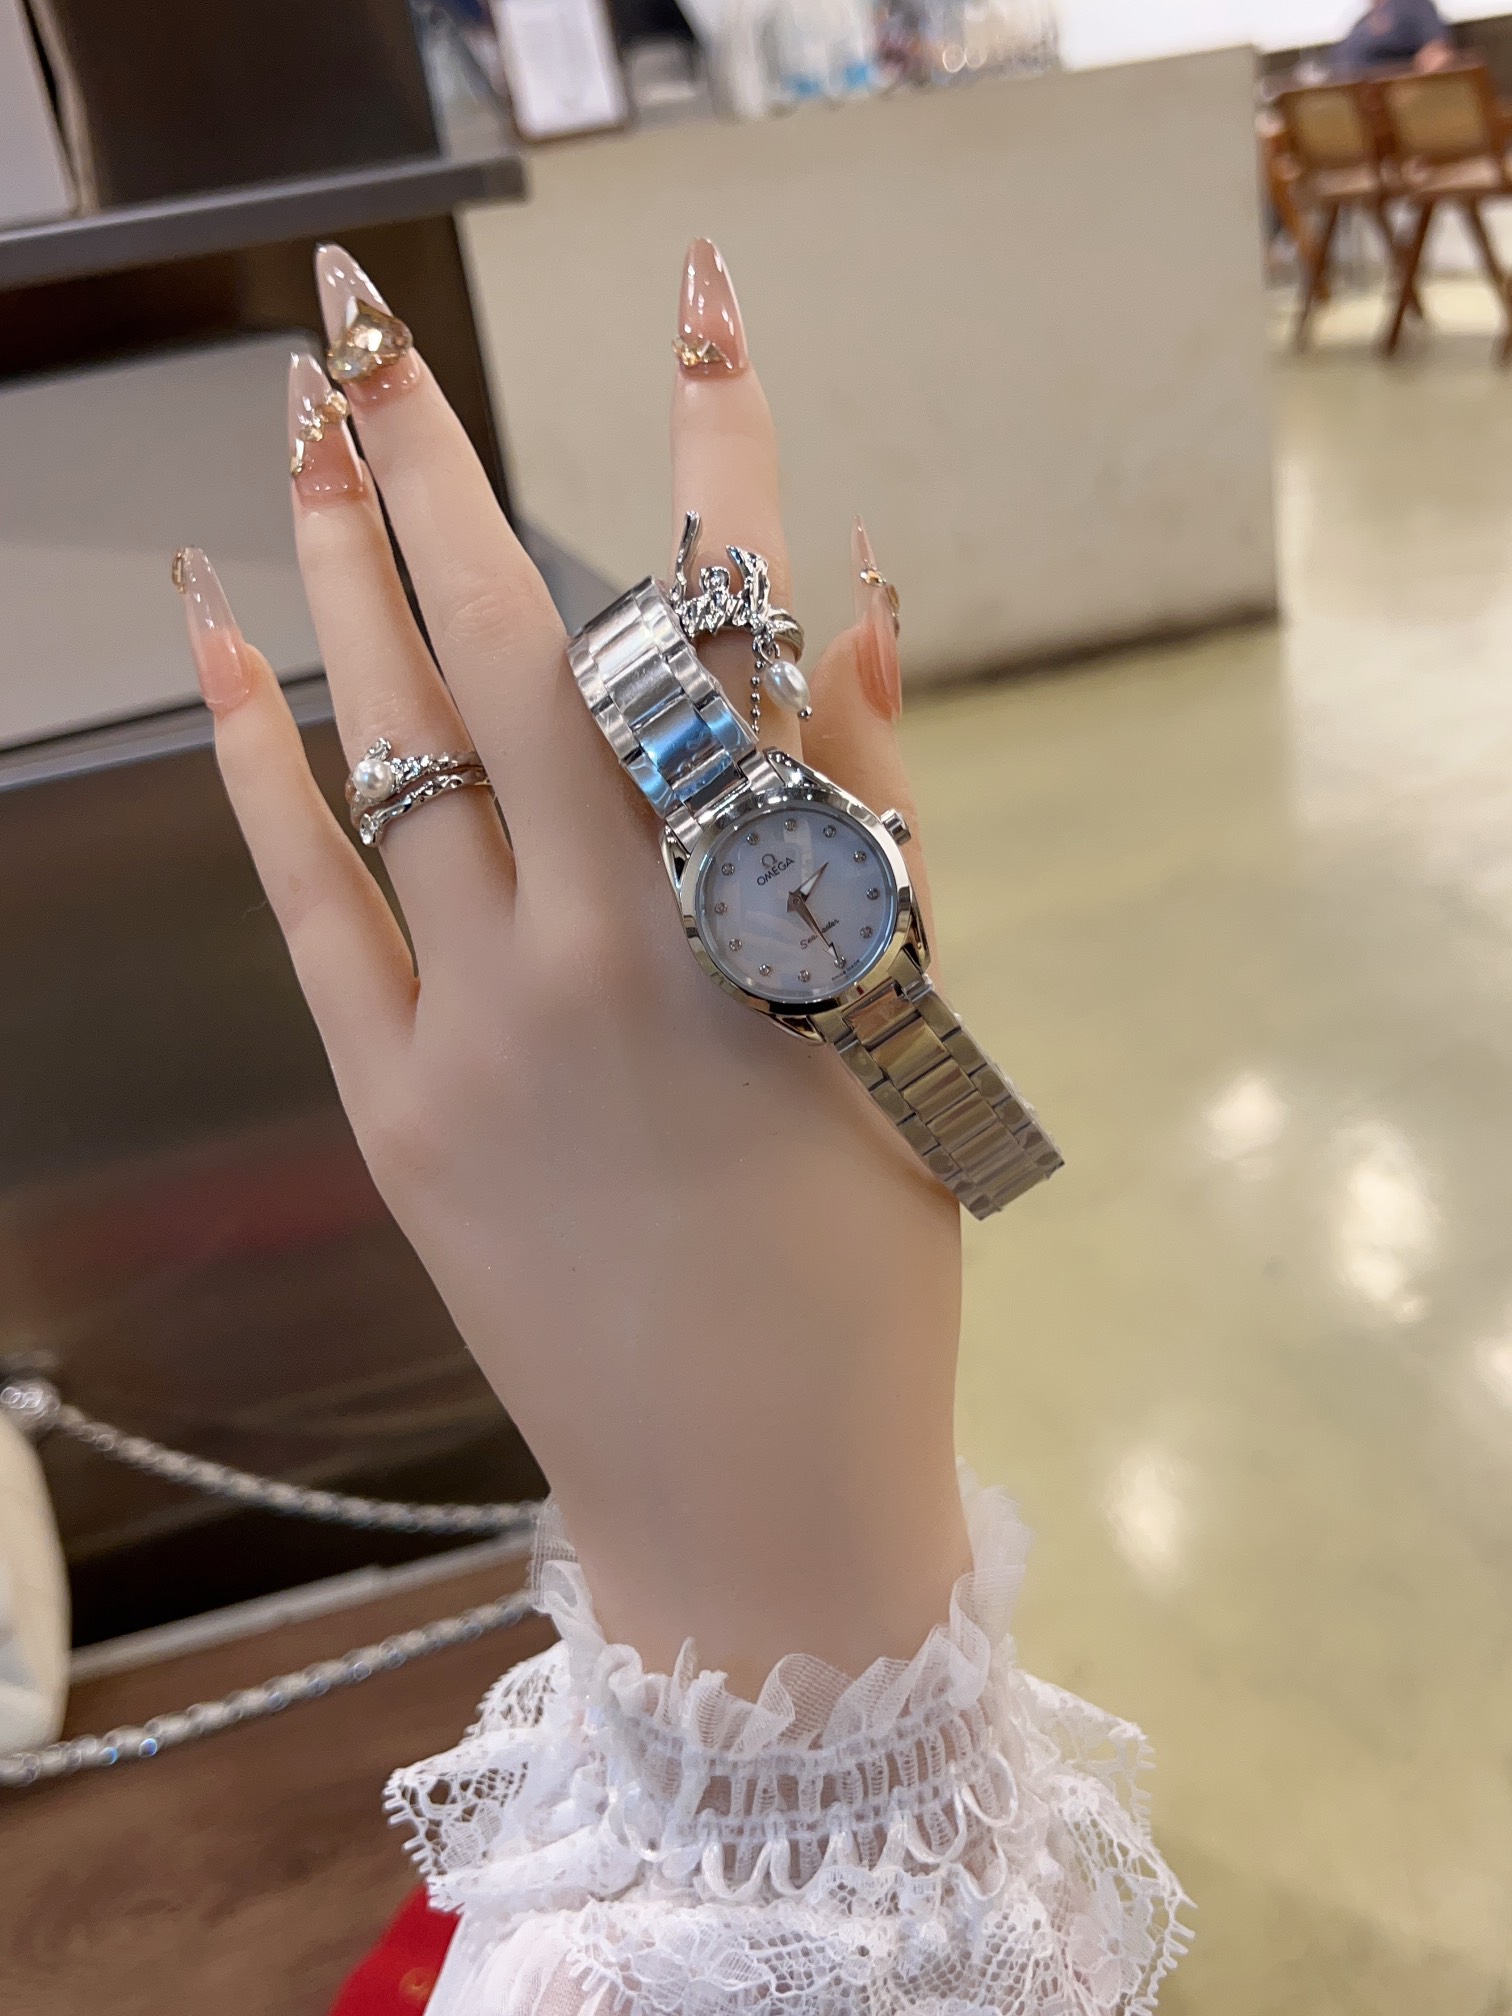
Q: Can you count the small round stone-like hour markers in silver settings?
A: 12